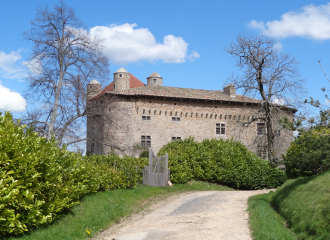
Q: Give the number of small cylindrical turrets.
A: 3